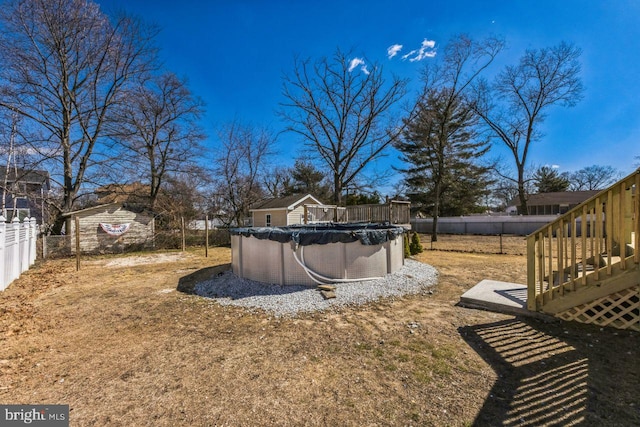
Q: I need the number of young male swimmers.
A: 0